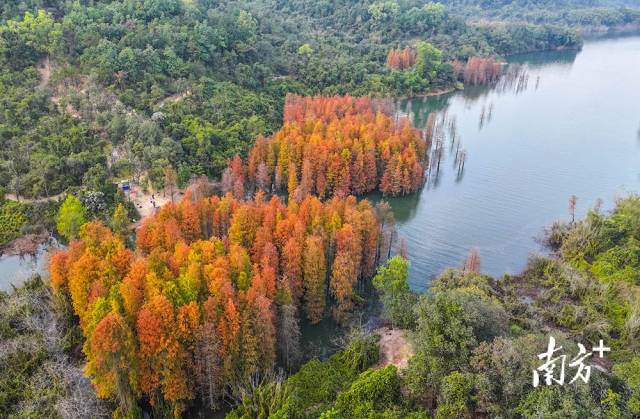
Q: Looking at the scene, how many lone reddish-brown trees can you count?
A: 2